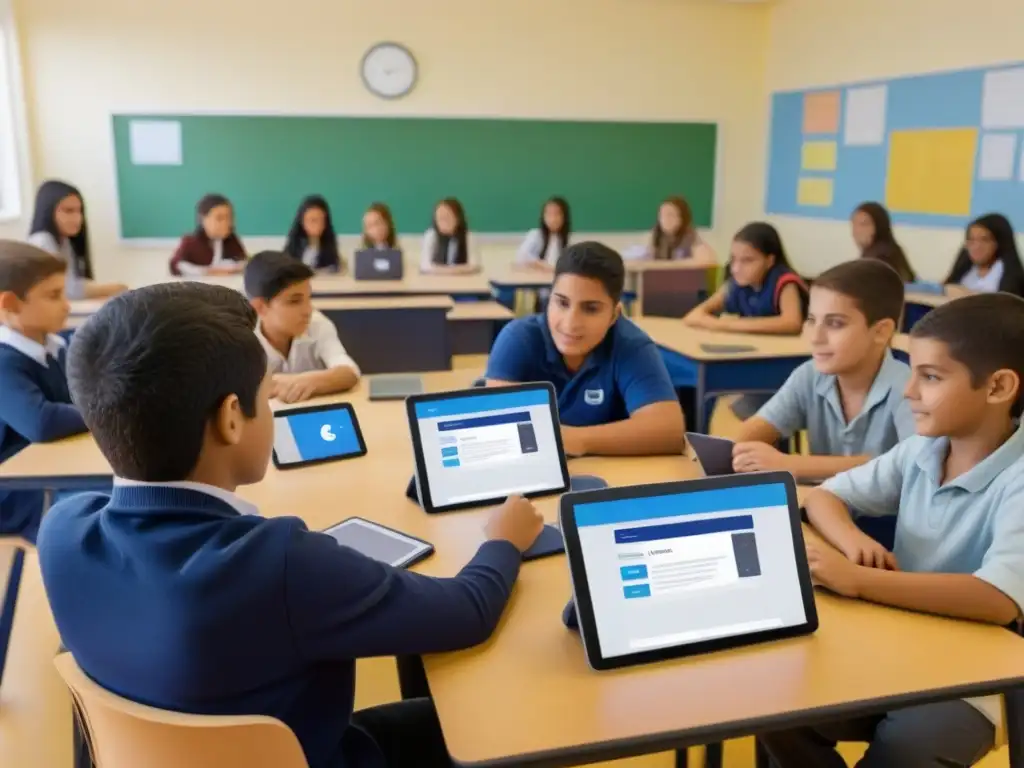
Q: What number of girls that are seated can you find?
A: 10